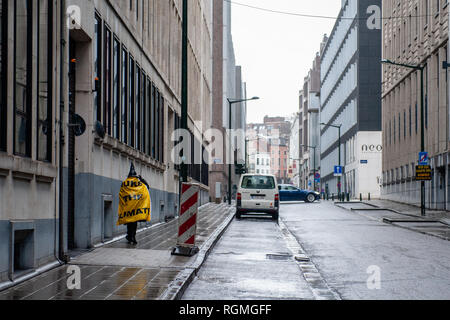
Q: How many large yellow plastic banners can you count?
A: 1